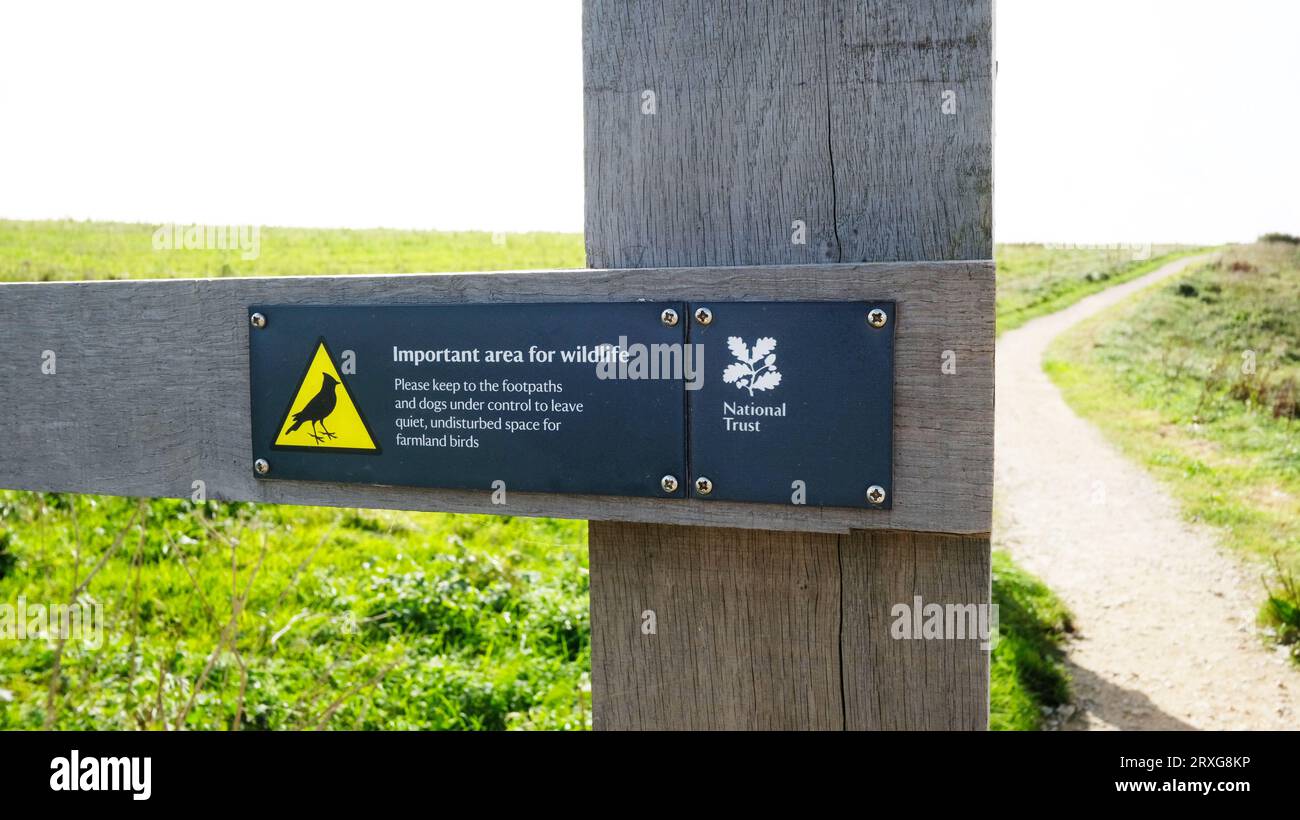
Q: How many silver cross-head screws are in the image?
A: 8